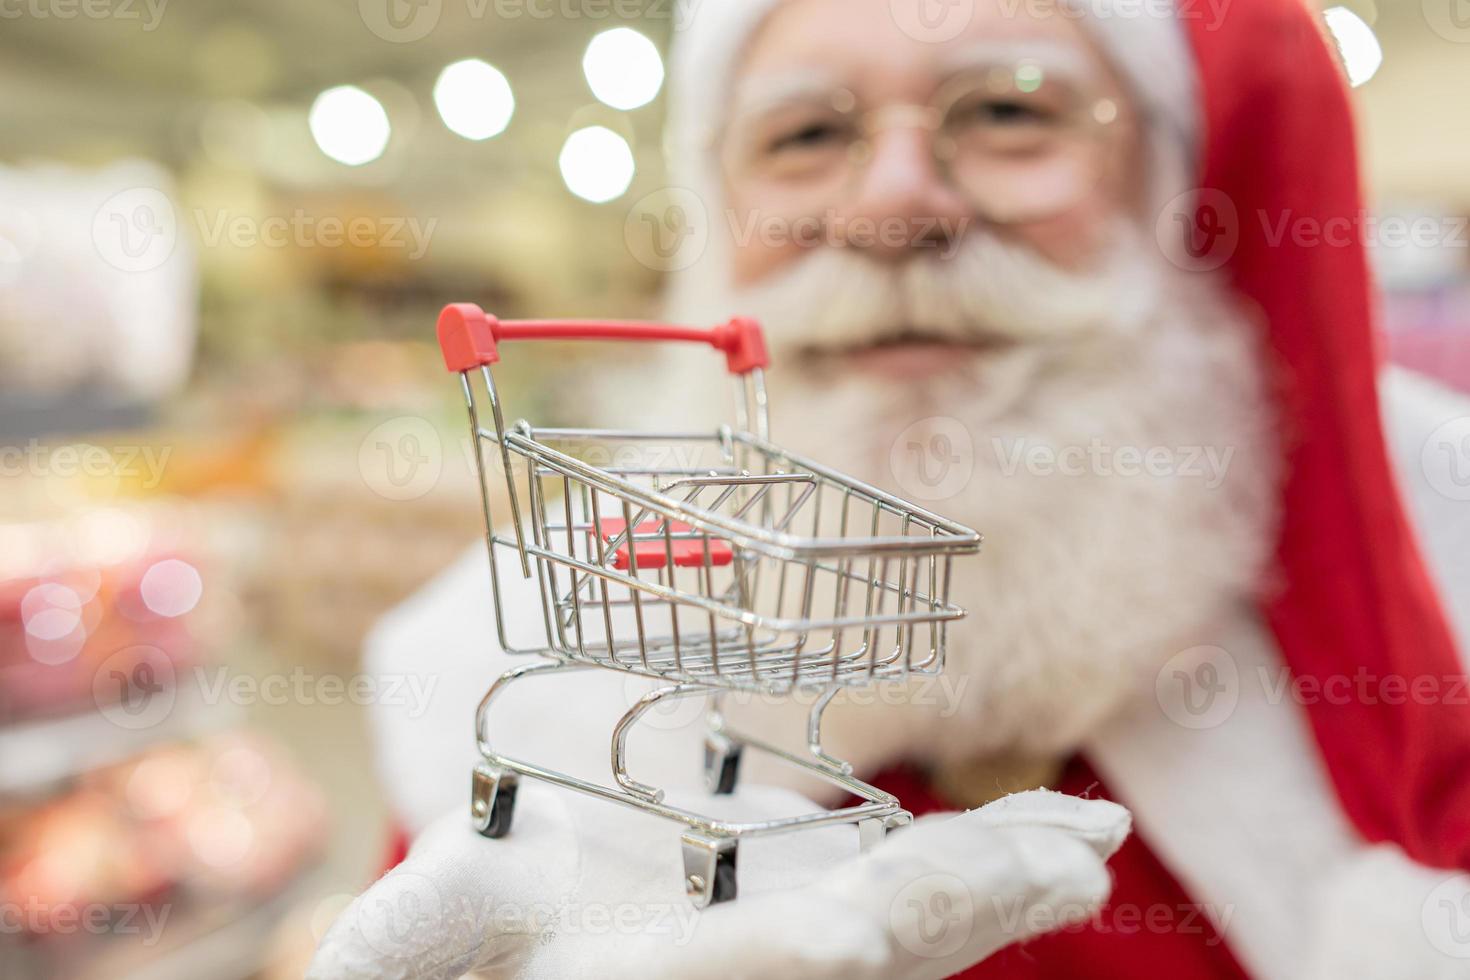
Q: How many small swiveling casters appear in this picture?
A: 4